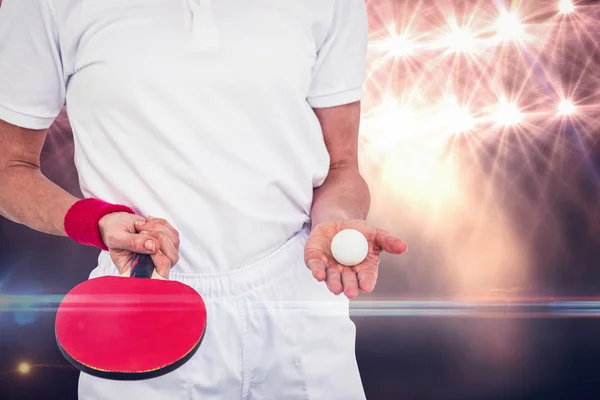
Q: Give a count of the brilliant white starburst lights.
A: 8